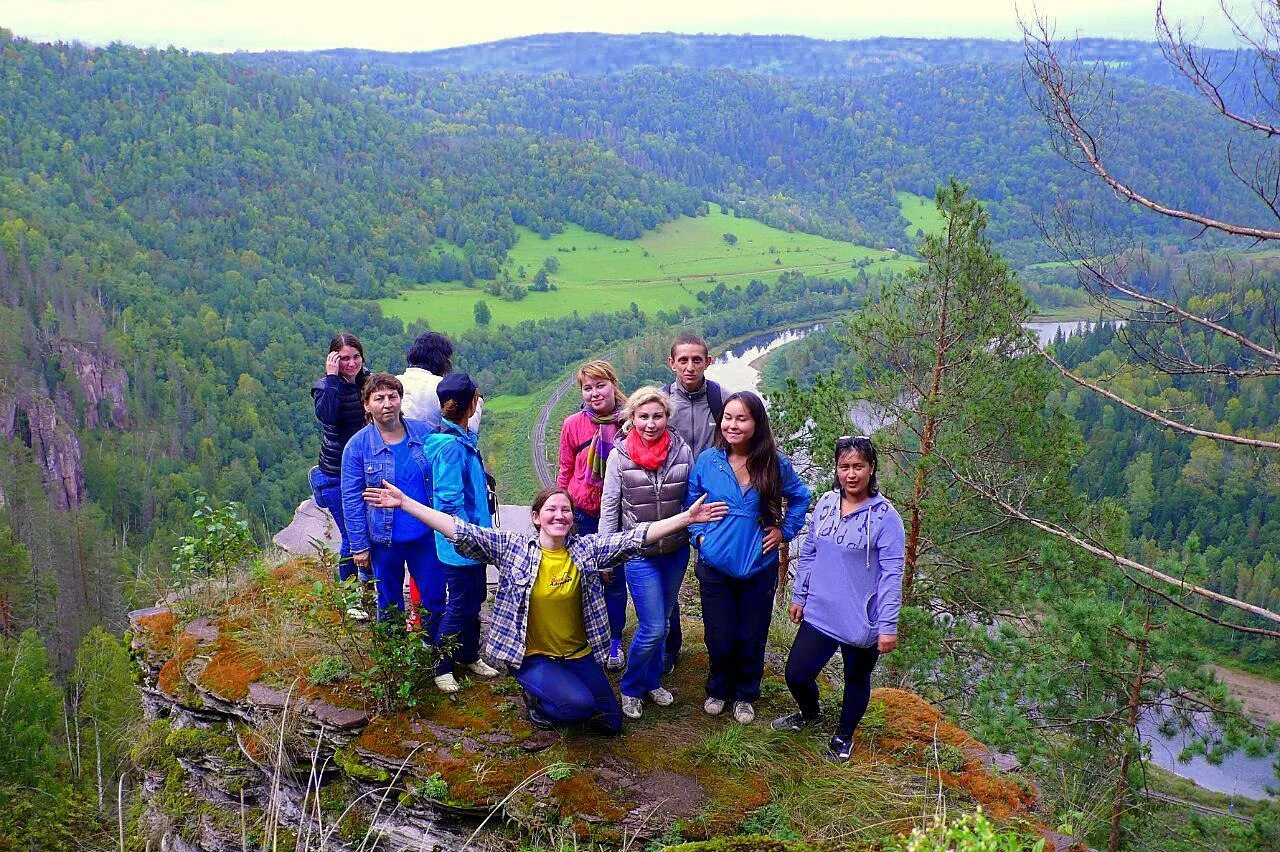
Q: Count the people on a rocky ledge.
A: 10